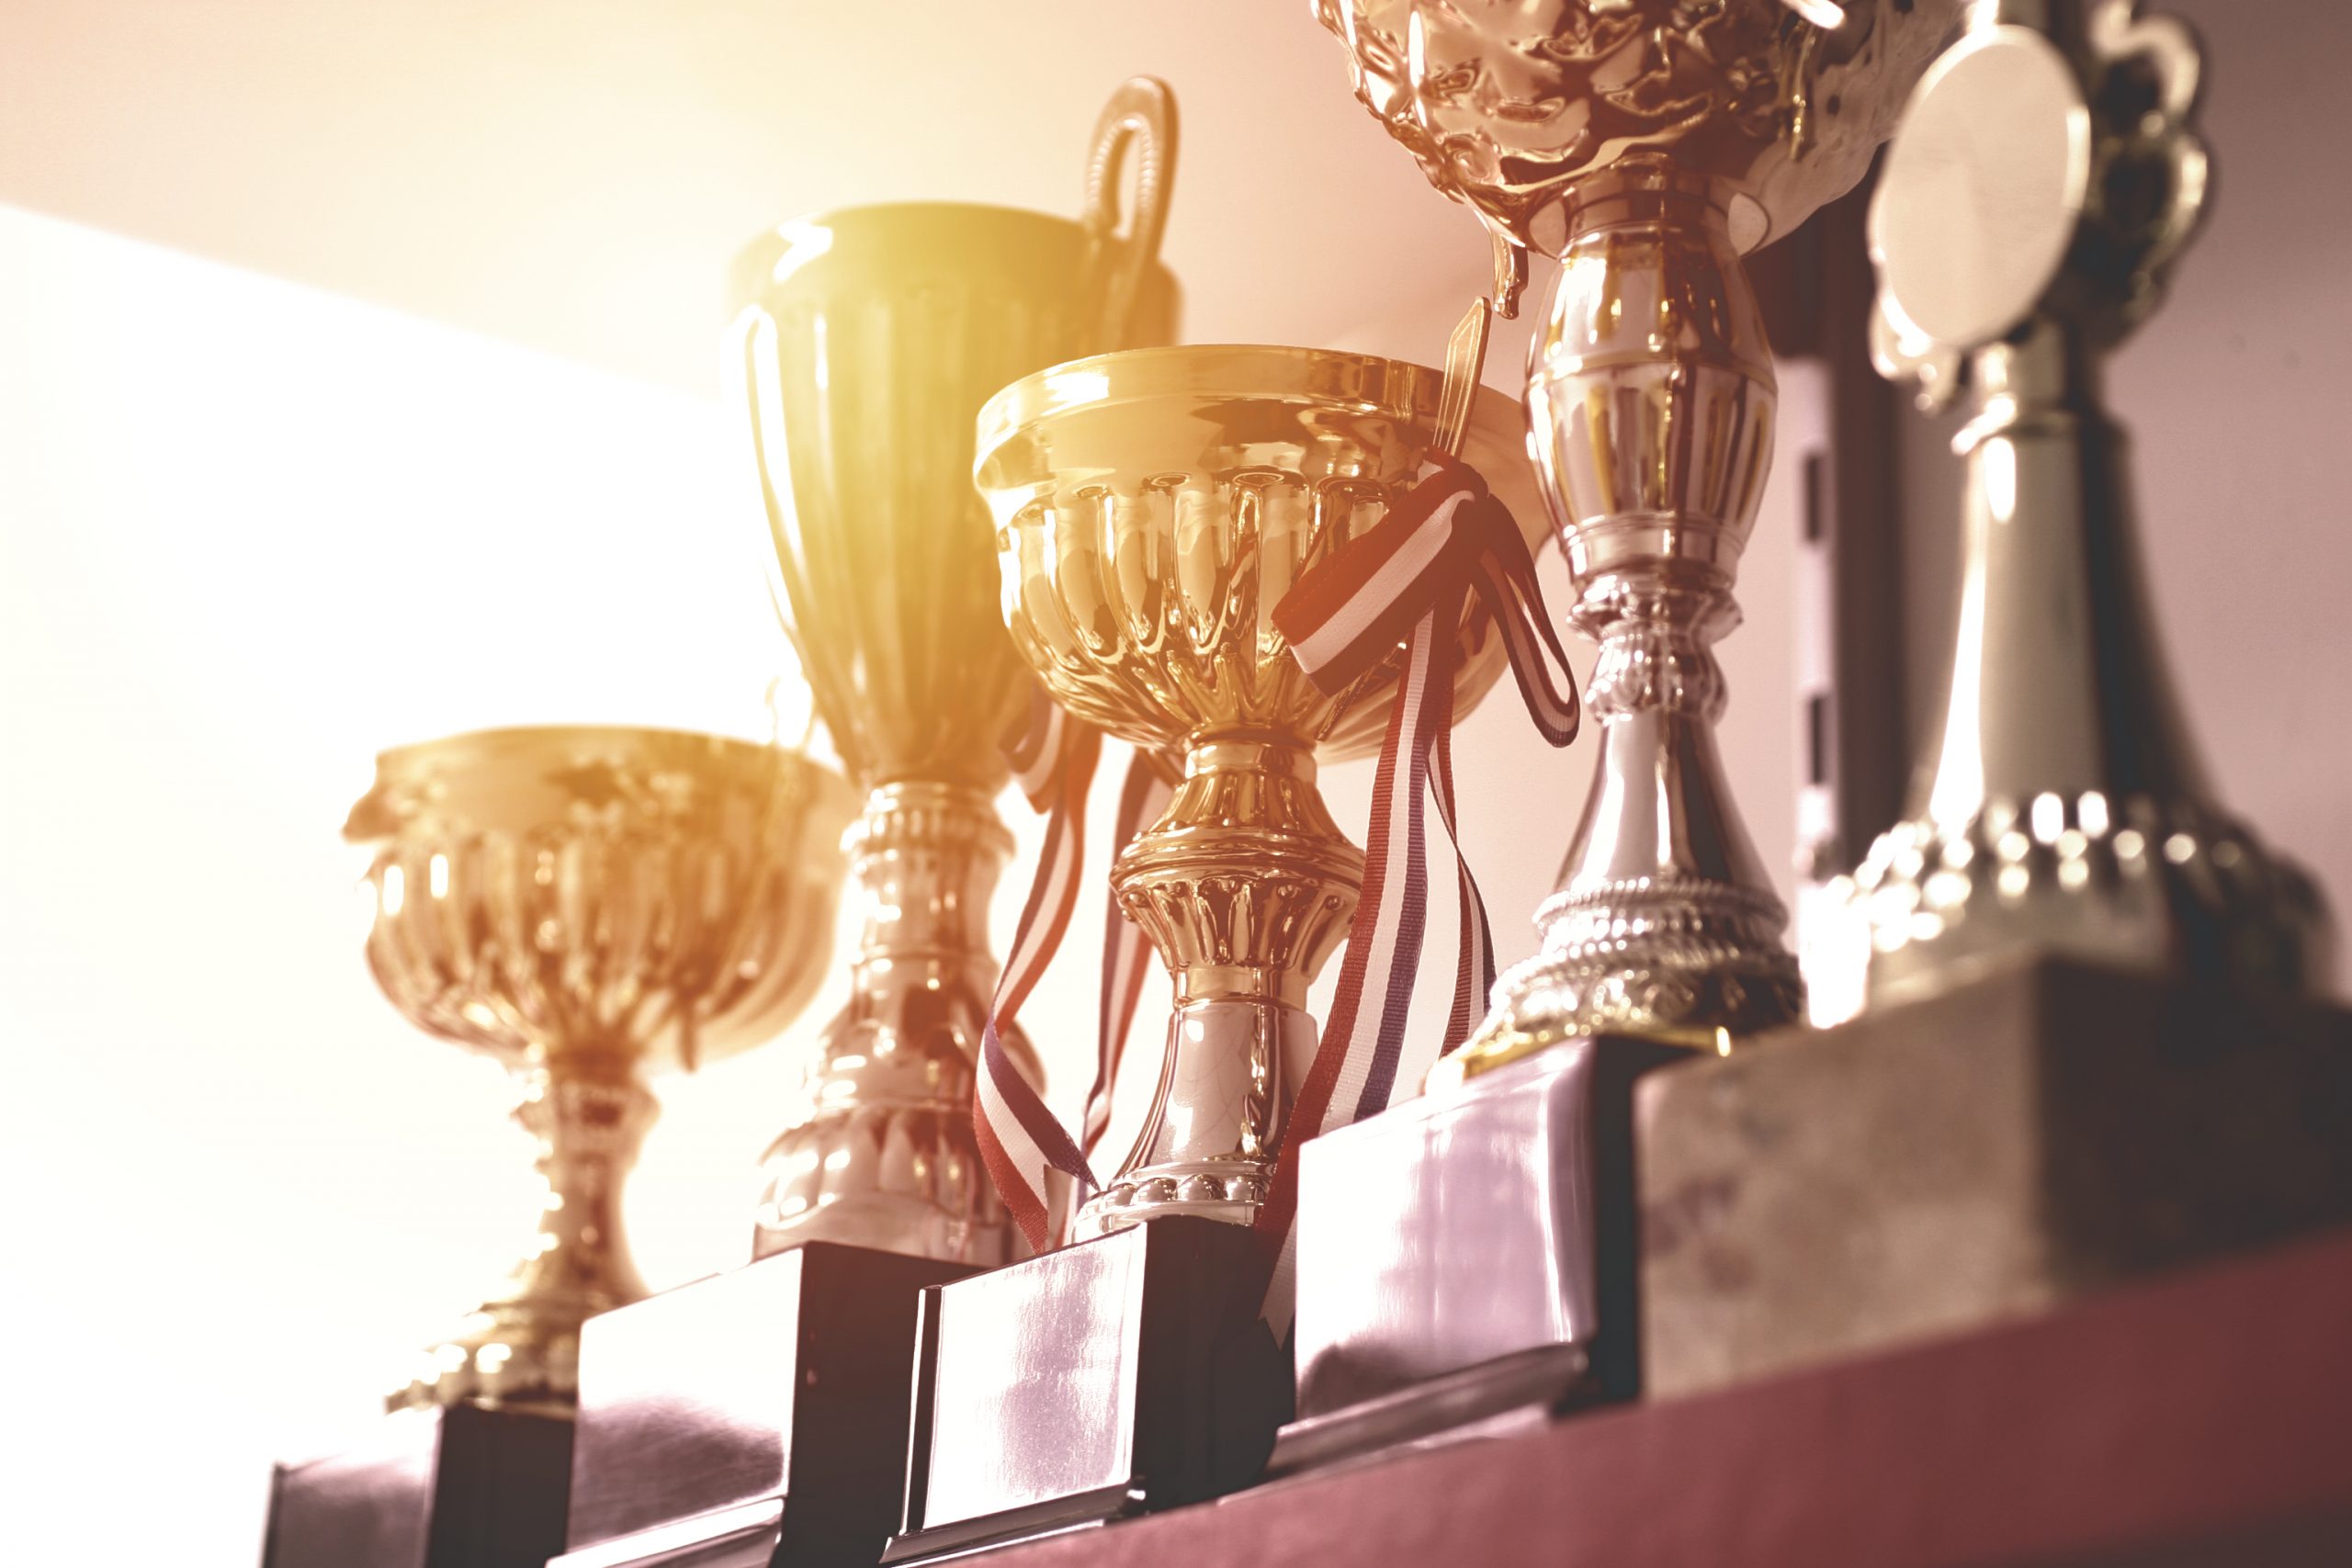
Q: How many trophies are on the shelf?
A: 5